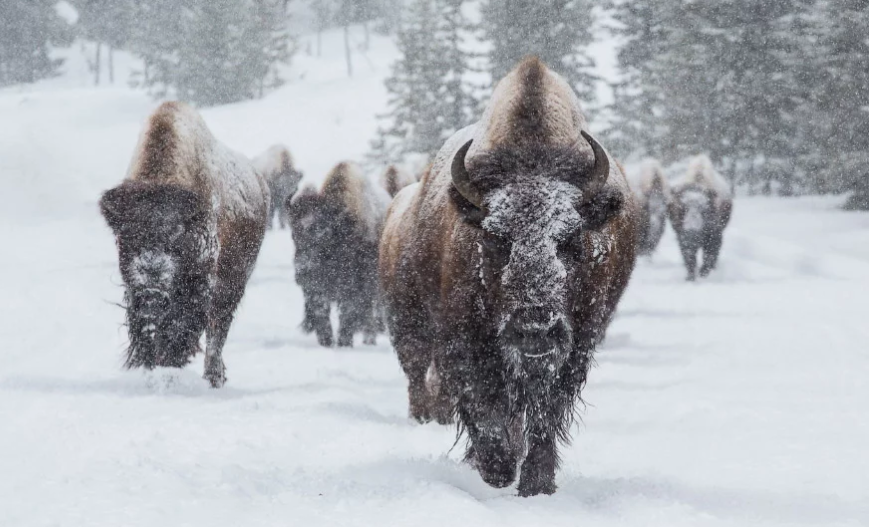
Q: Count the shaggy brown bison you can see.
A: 7